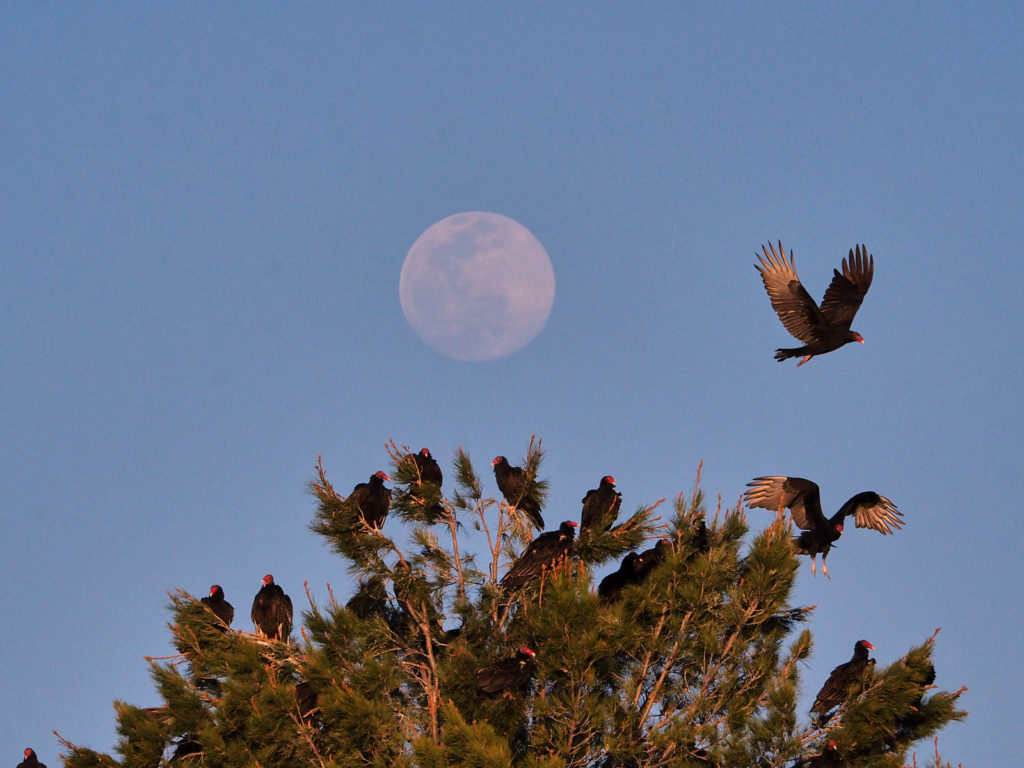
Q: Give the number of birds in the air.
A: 2